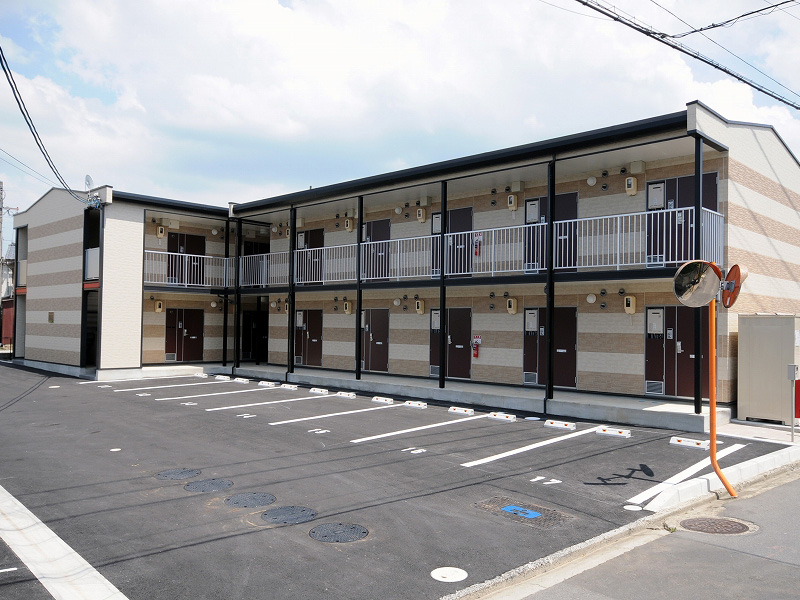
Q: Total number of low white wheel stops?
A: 14